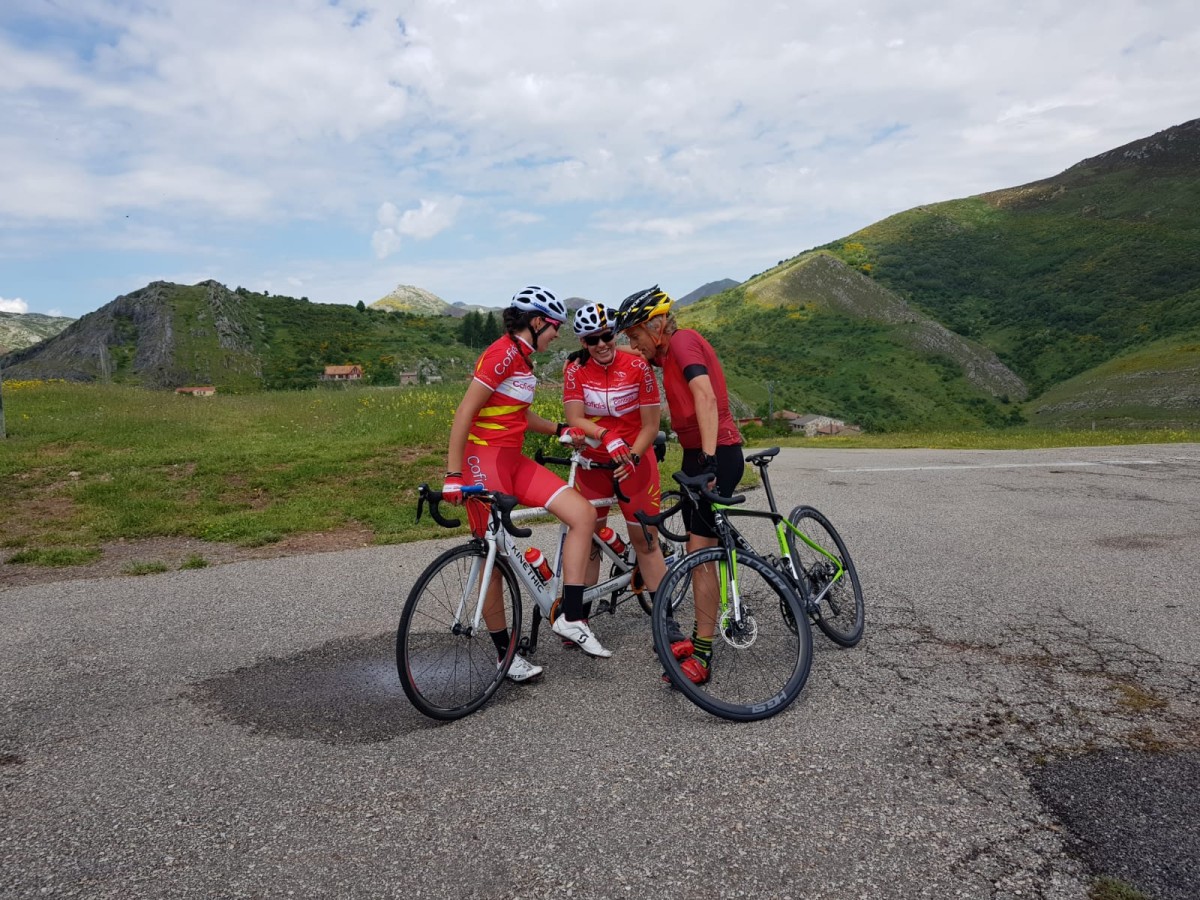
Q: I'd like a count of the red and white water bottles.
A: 2